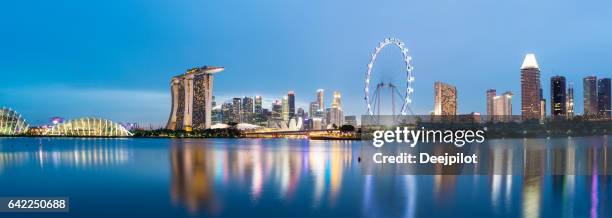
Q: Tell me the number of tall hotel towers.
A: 3